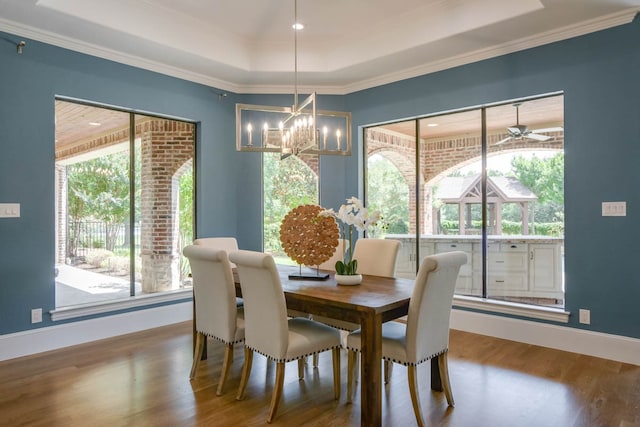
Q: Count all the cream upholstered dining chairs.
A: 6